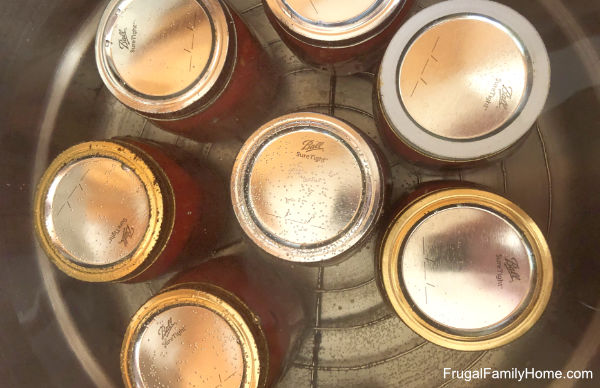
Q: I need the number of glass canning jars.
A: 7